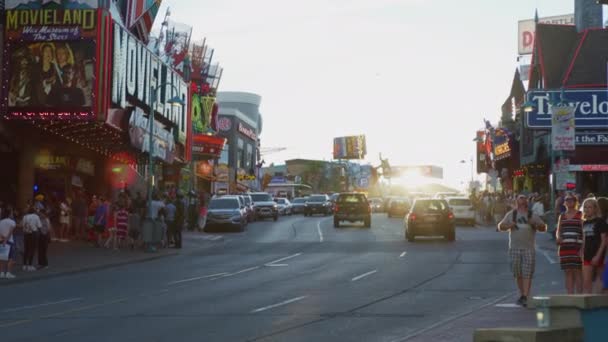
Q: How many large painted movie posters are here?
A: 1